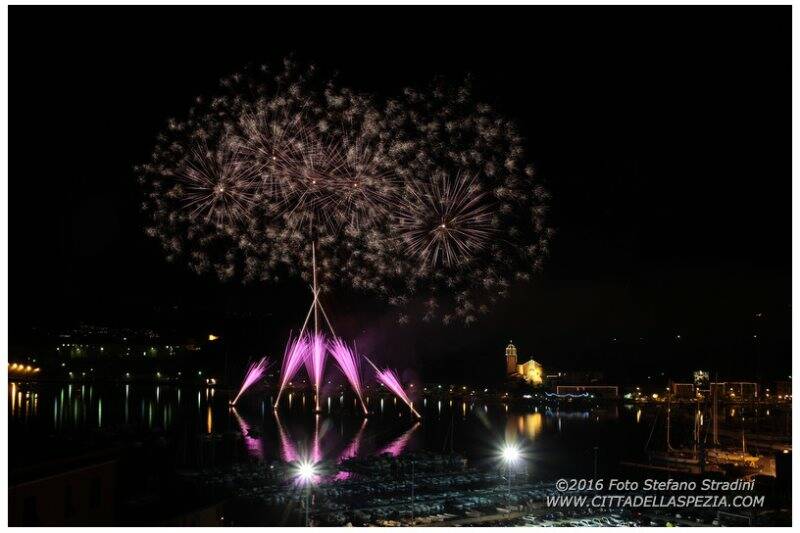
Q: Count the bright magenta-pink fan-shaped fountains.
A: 5